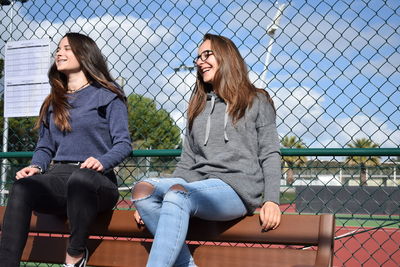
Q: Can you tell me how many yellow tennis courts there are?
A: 0